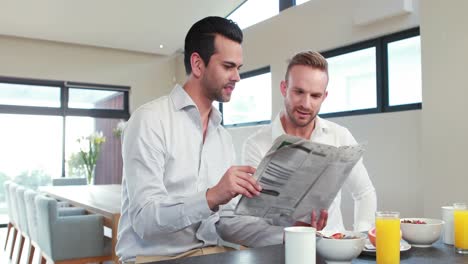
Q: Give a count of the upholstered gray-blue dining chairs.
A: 6